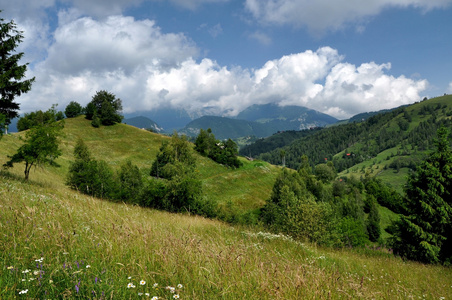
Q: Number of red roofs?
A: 3